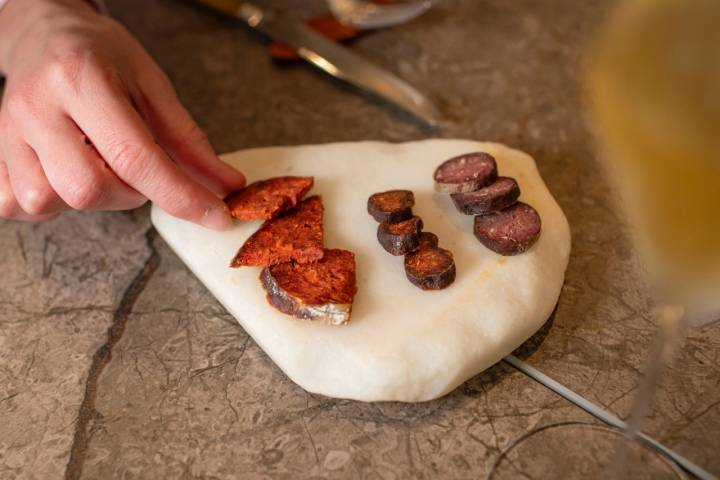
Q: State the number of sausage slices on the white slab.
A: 10